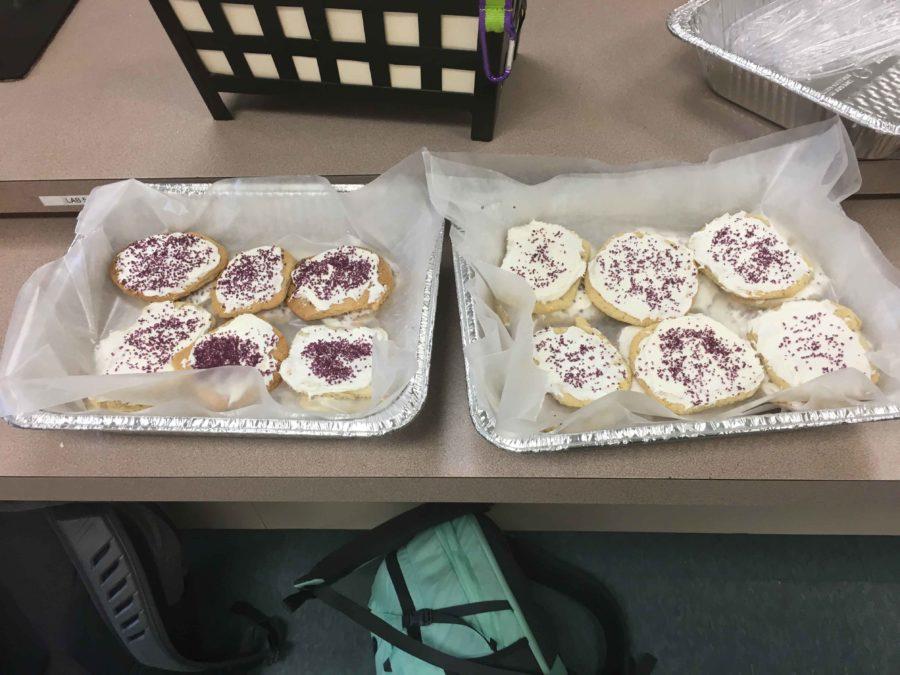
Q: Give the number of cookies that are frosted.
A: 12